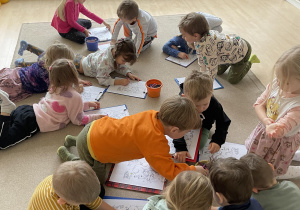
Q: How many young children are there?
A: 14